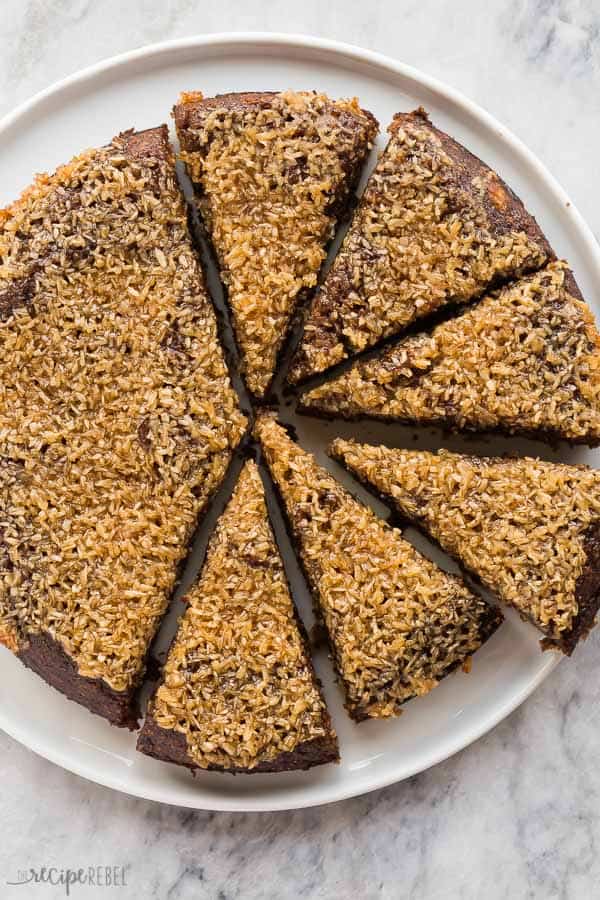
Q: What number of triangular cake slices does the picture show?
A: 6